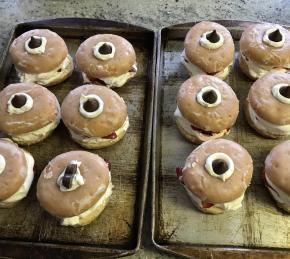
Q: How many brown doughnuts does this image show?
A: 12